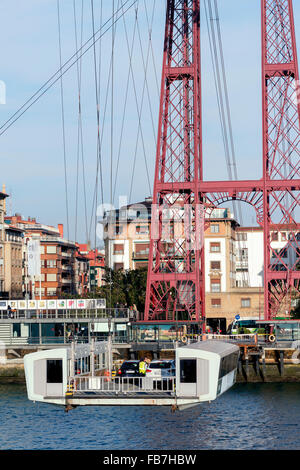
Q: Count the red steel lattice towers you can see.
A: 2